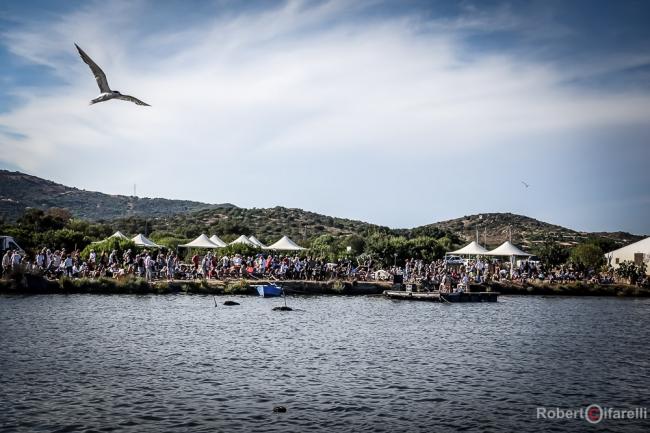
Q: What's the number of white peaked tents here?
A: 9